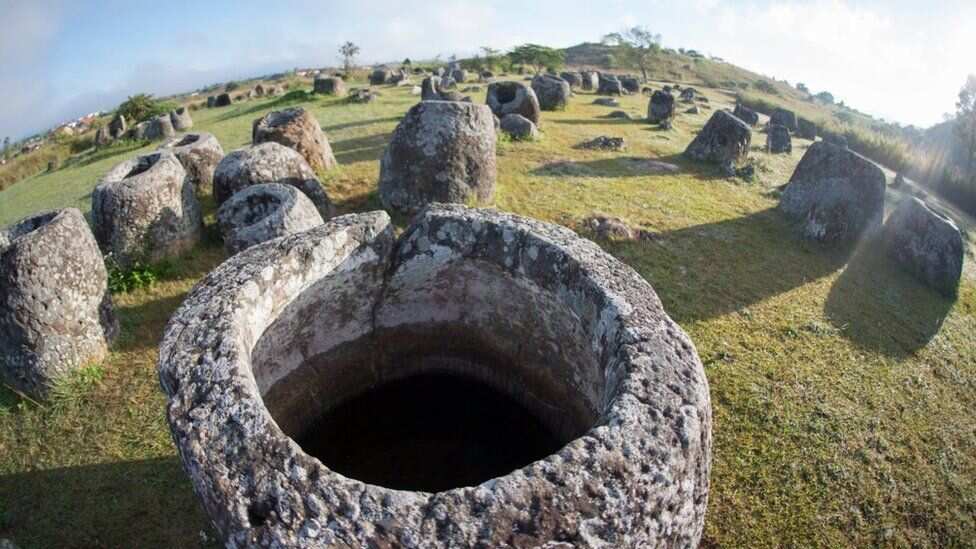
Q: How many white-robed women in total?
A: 0